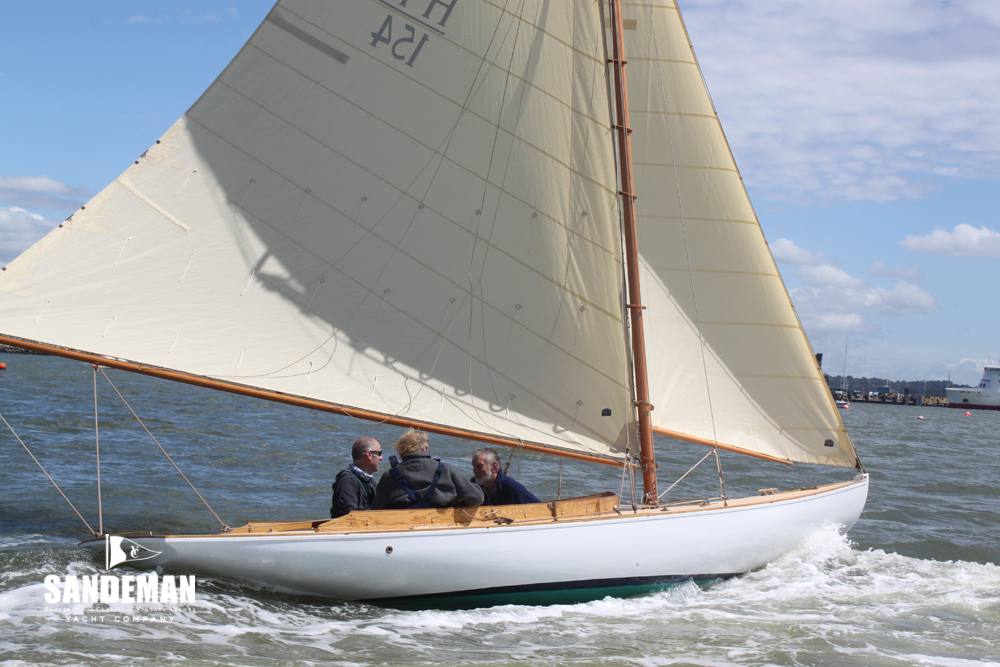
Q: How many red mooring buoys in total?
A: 4